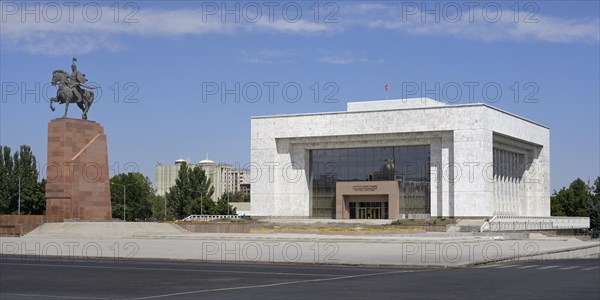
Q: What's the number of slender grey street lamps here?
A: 5